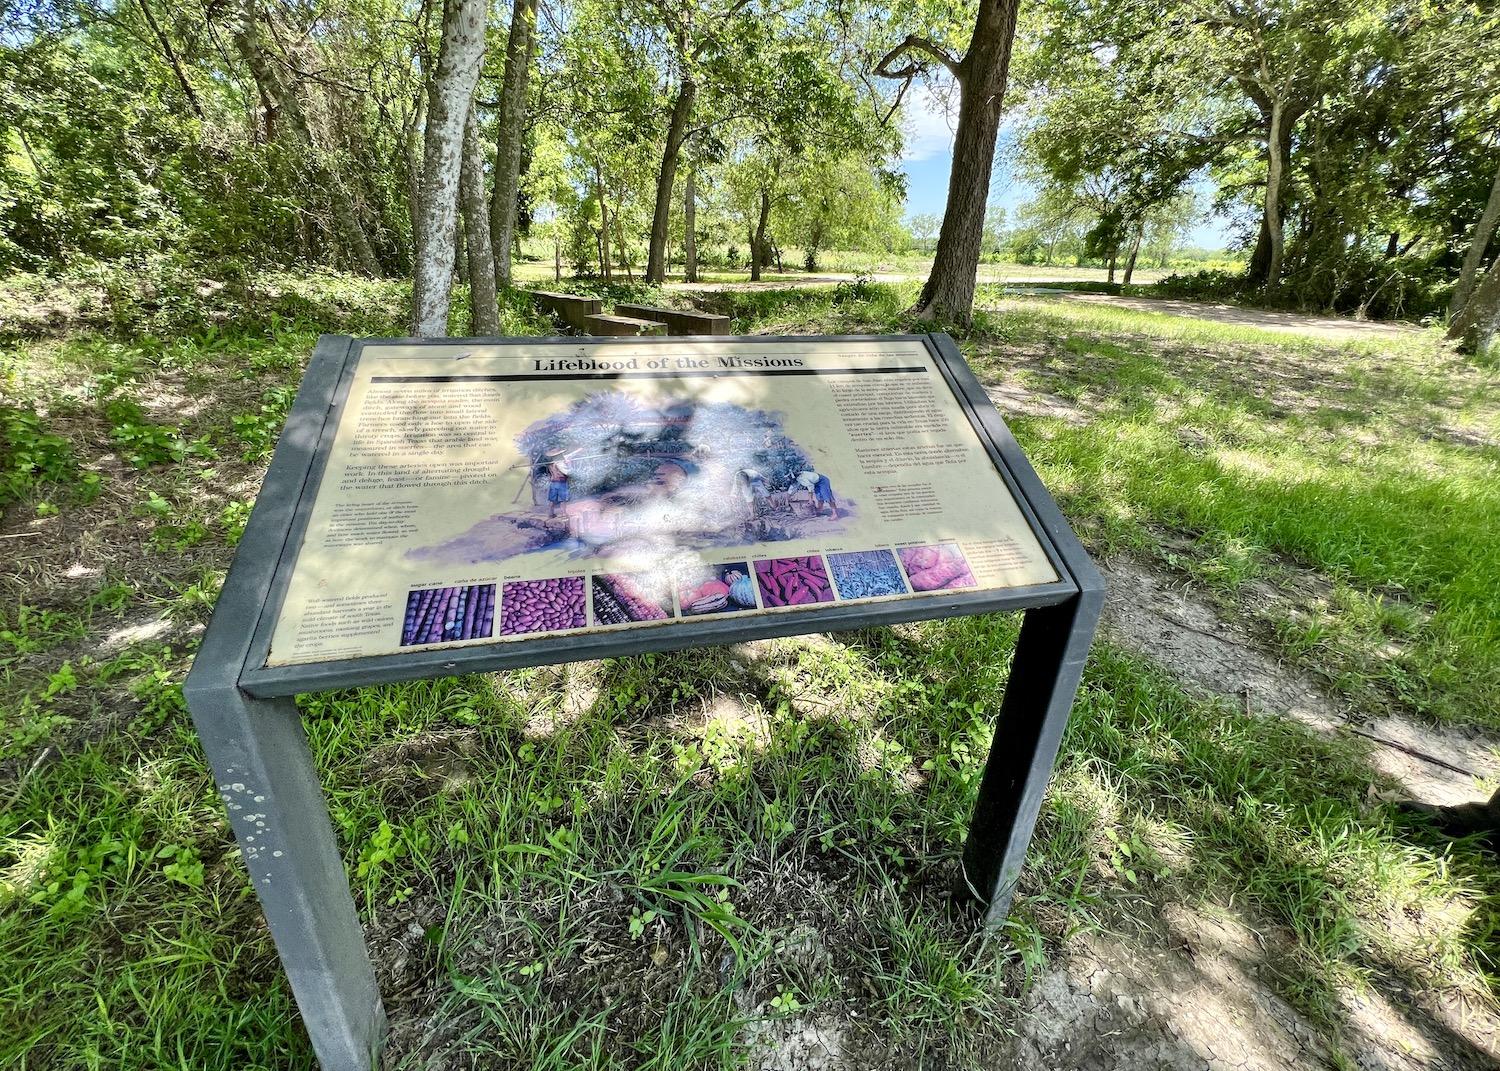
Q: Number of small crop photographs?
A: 7